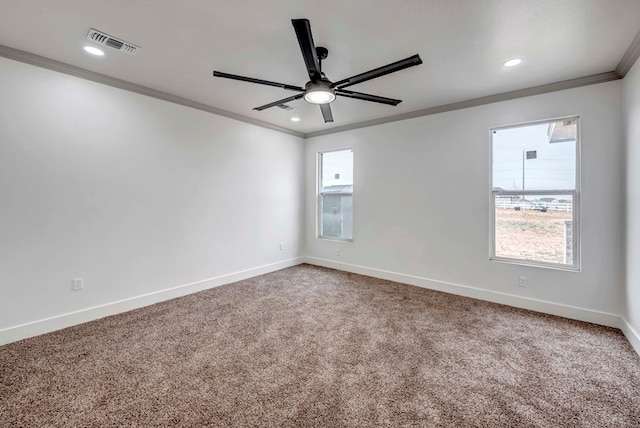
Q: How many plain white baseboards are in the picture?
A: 3